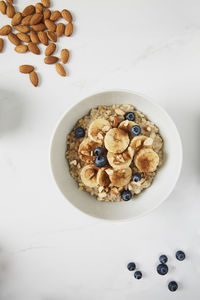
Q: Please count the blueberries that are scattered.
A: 6